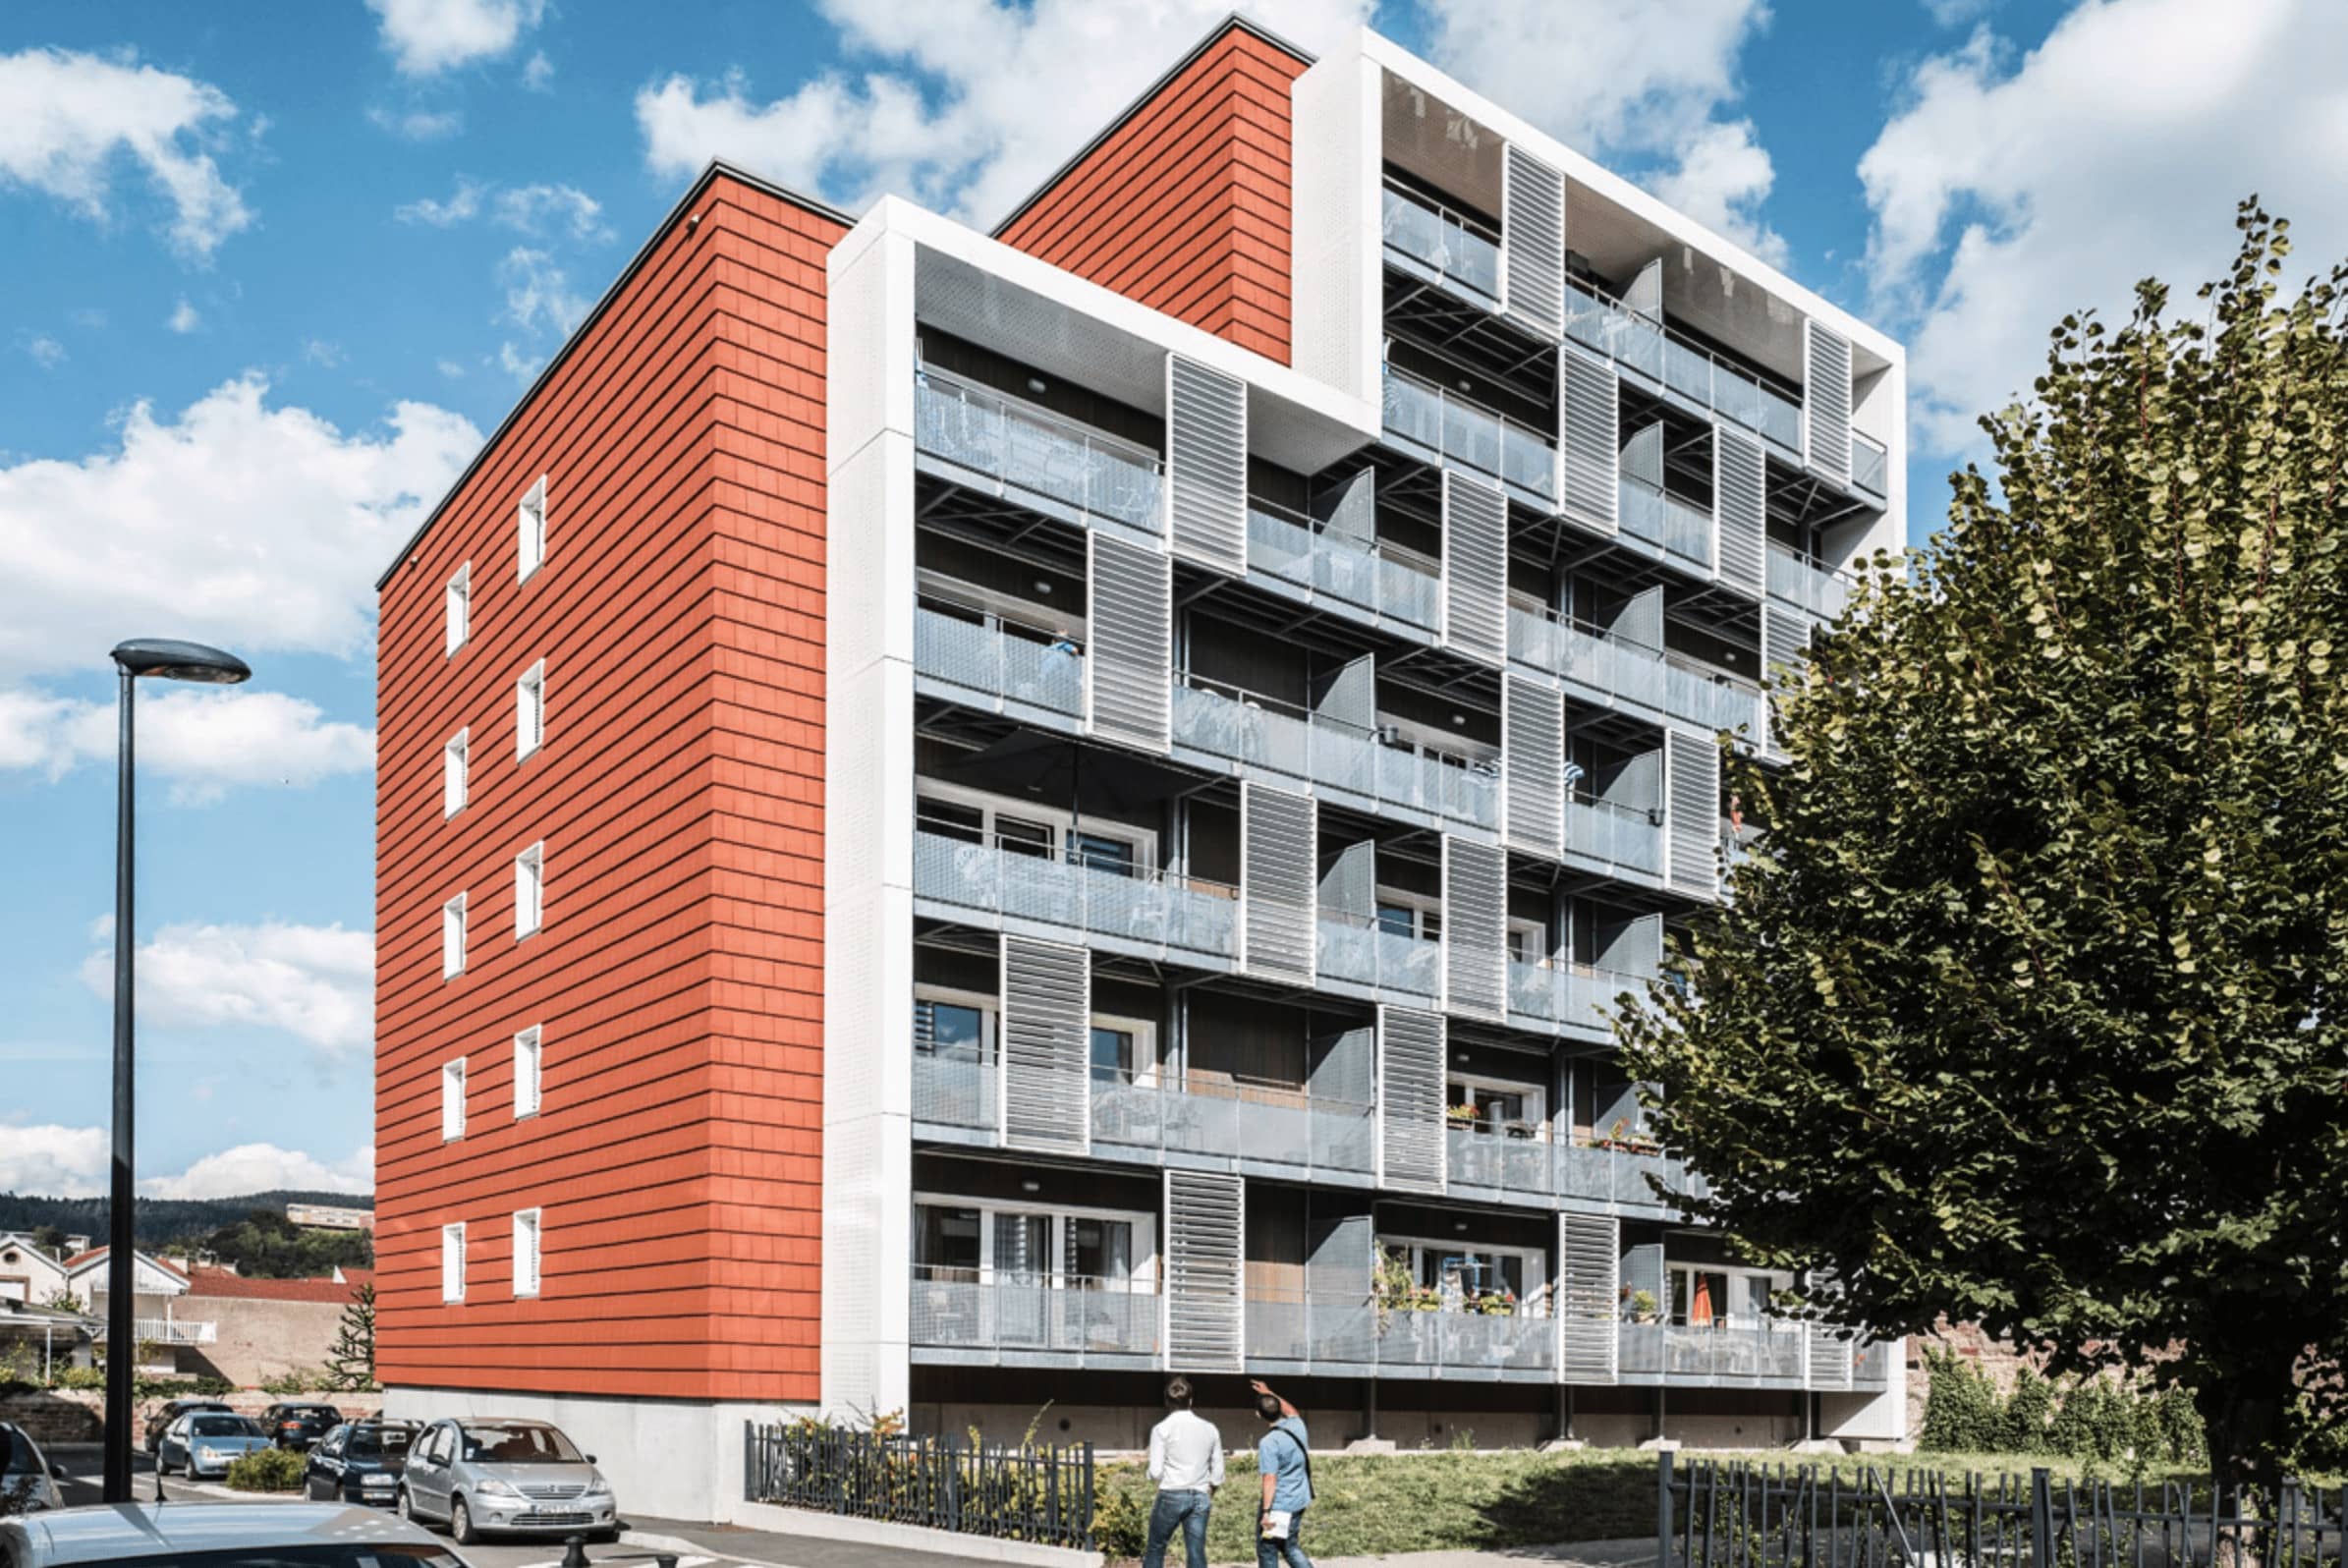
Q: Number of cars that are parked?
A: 7